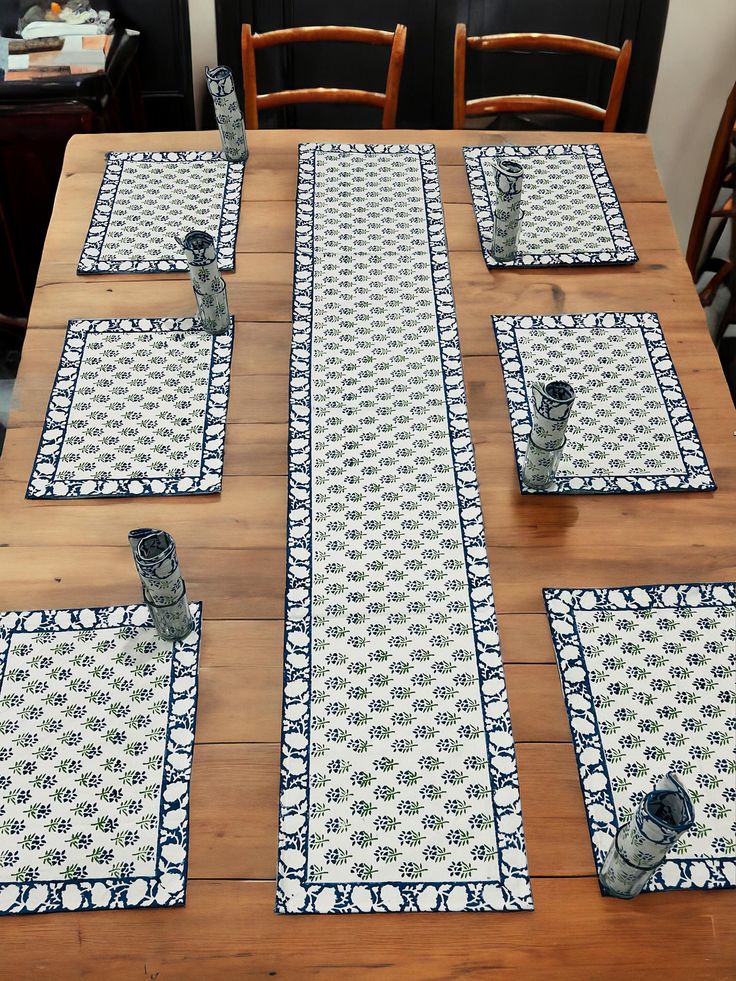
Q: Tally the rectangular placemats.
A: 6